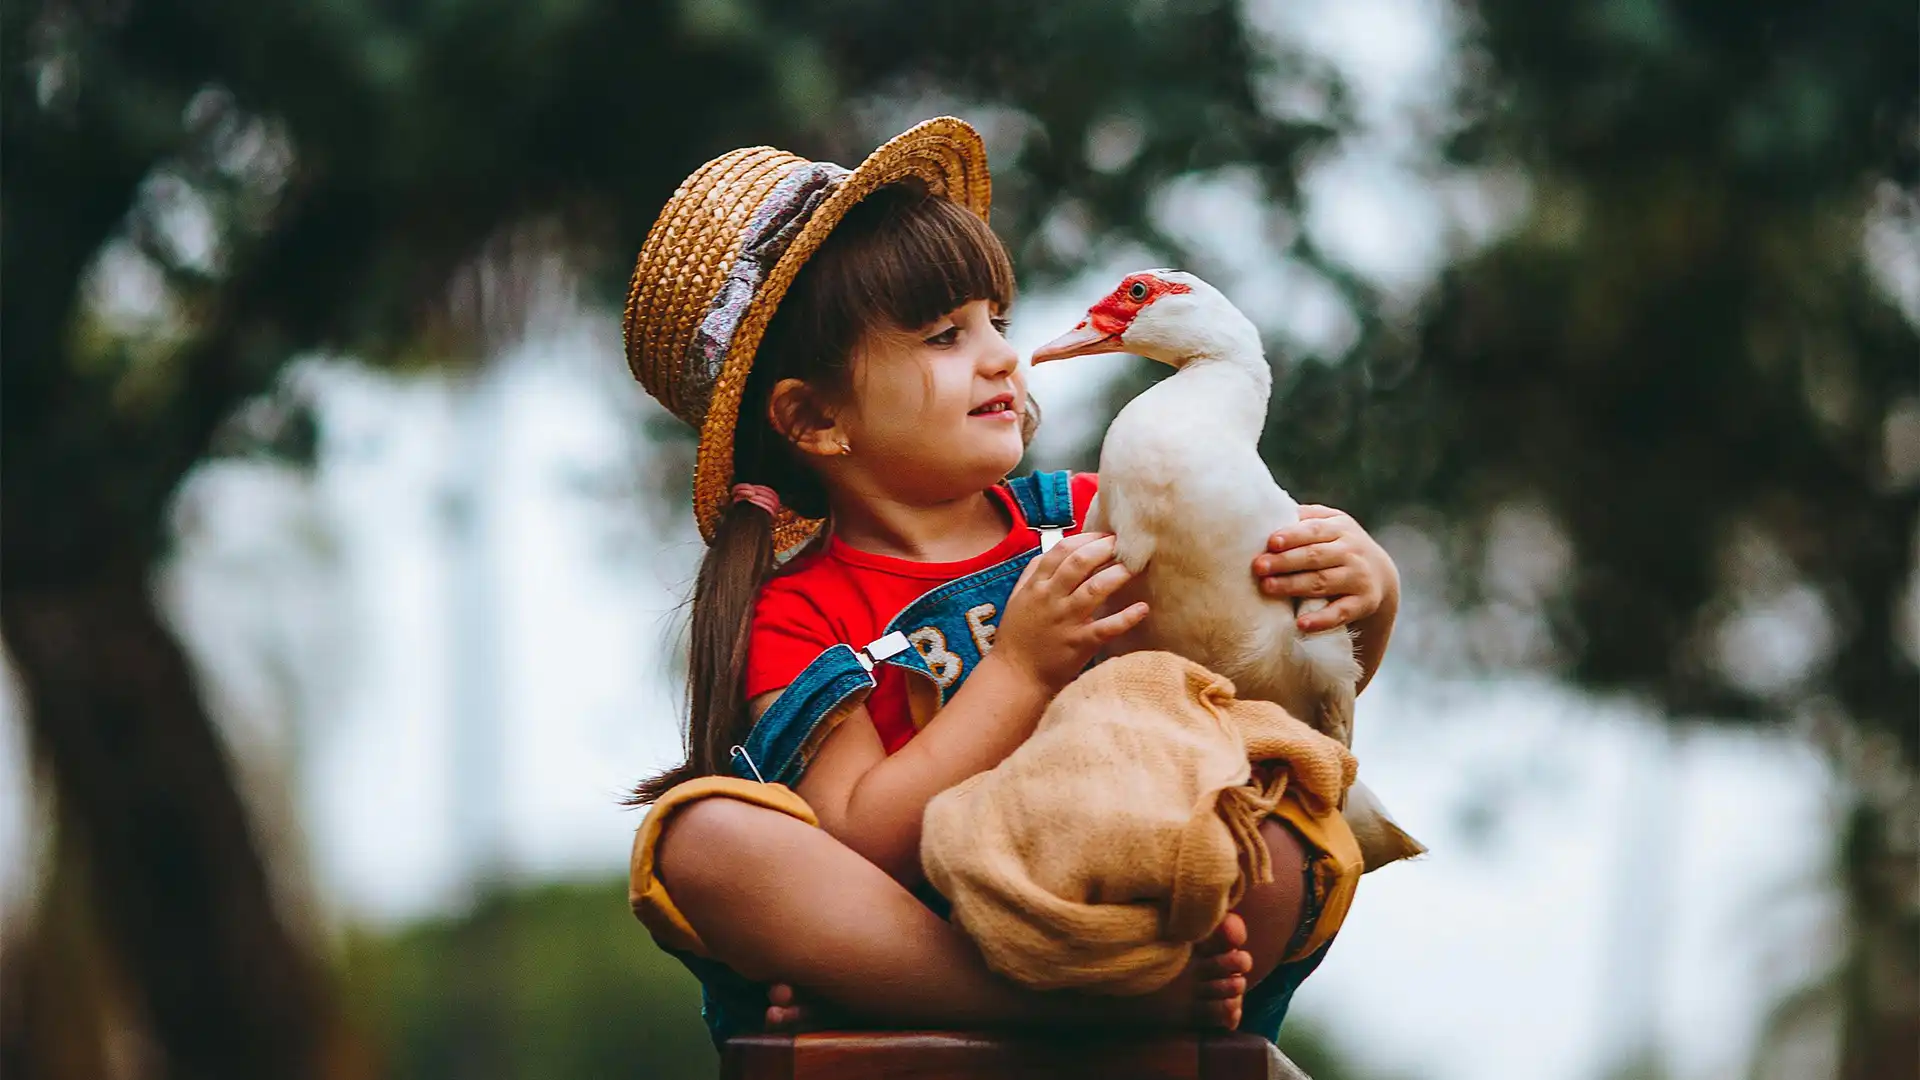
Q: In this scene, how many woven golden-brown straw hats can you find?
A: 1